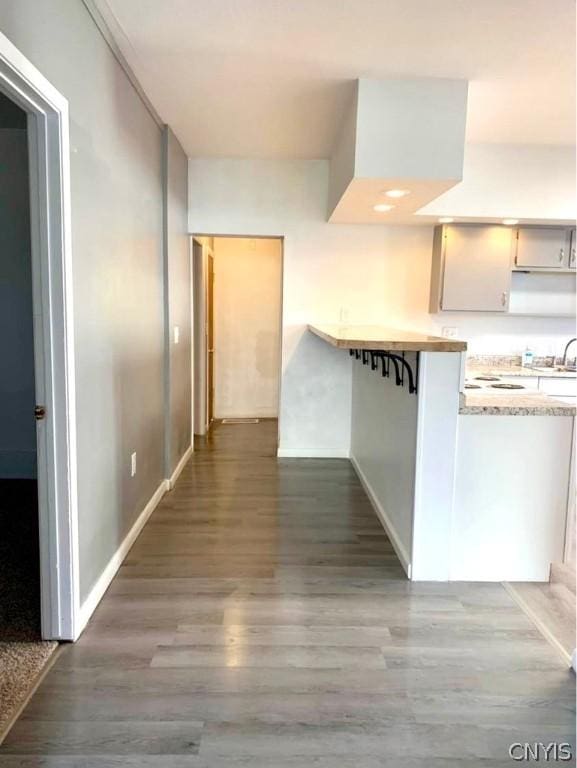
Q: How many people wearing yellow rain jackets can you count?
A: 0